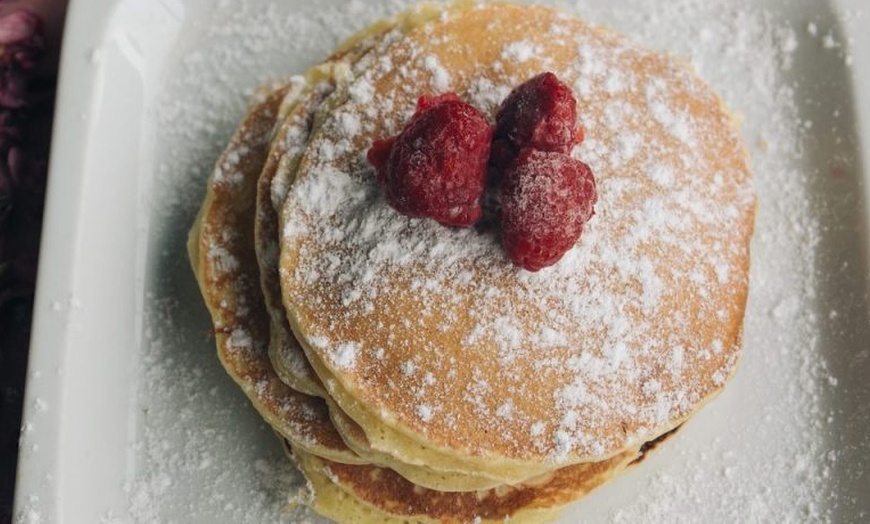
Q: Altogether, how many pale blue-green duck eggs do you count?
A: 0